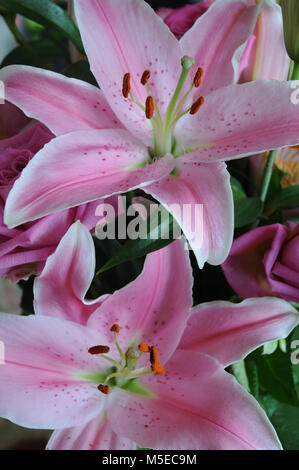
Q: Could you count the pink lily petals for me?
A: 12